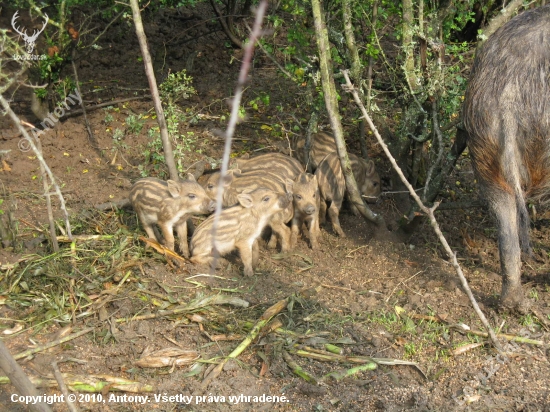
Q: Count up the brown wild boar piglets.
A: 7